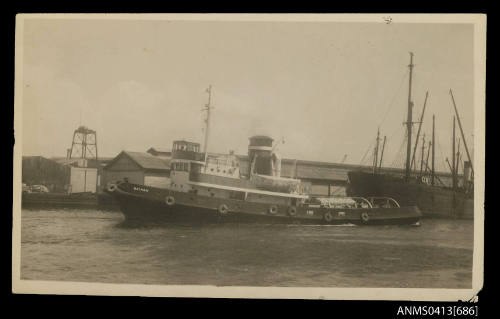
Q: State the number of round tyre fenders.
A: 7